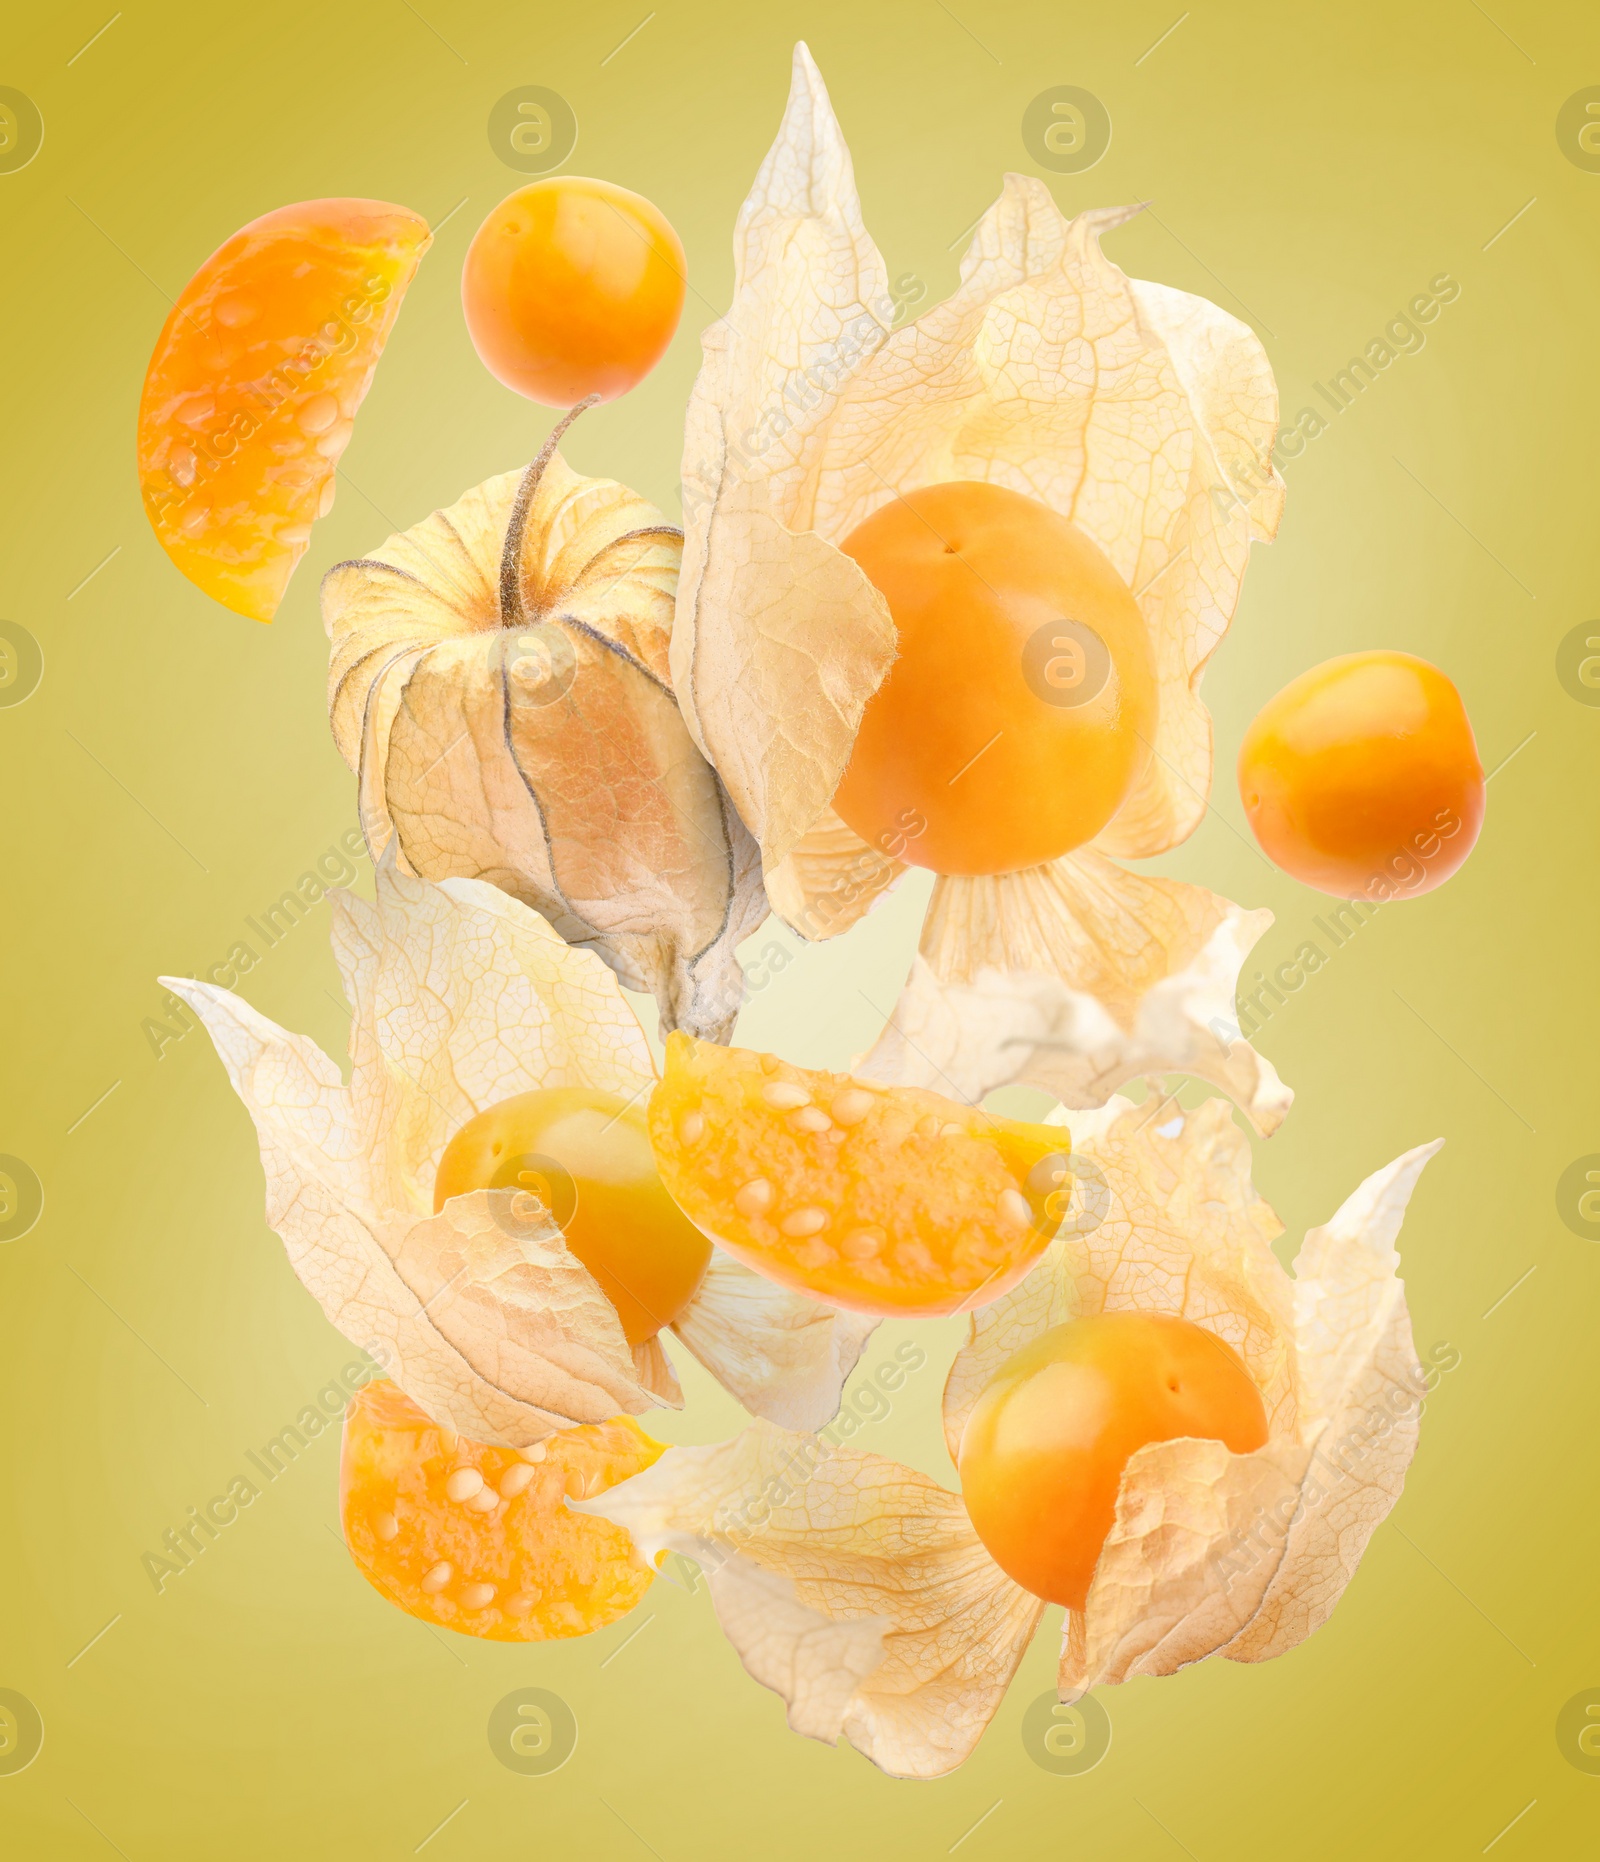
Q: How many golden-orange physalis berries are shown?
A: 5